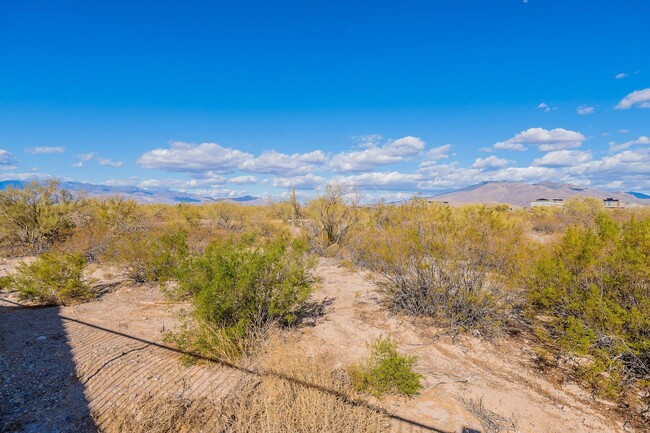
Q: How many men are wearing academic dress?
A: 0